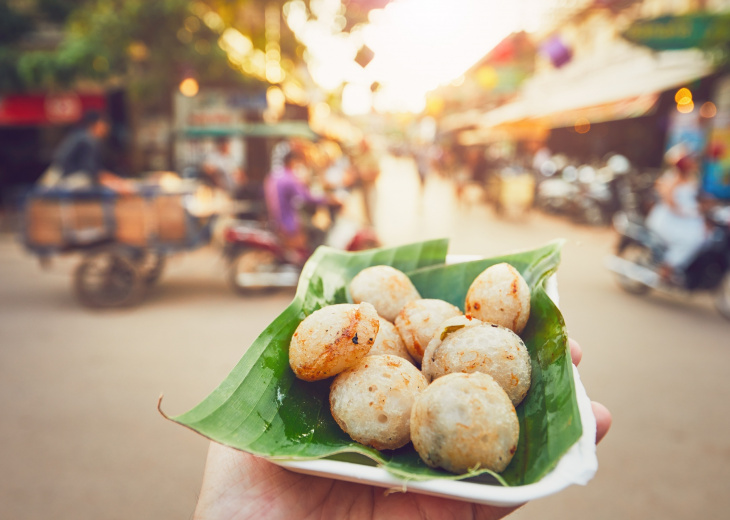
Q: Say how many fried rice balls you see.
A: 8